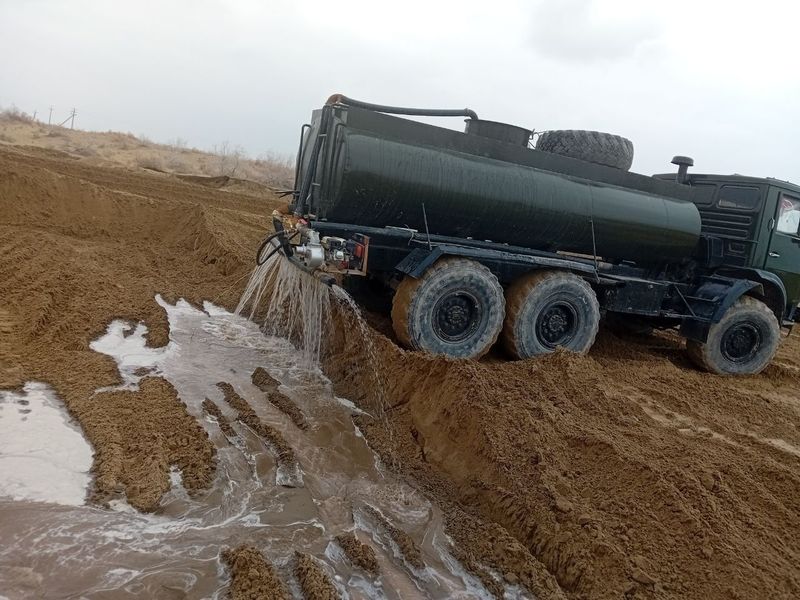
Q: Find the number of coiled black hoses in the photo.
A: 1